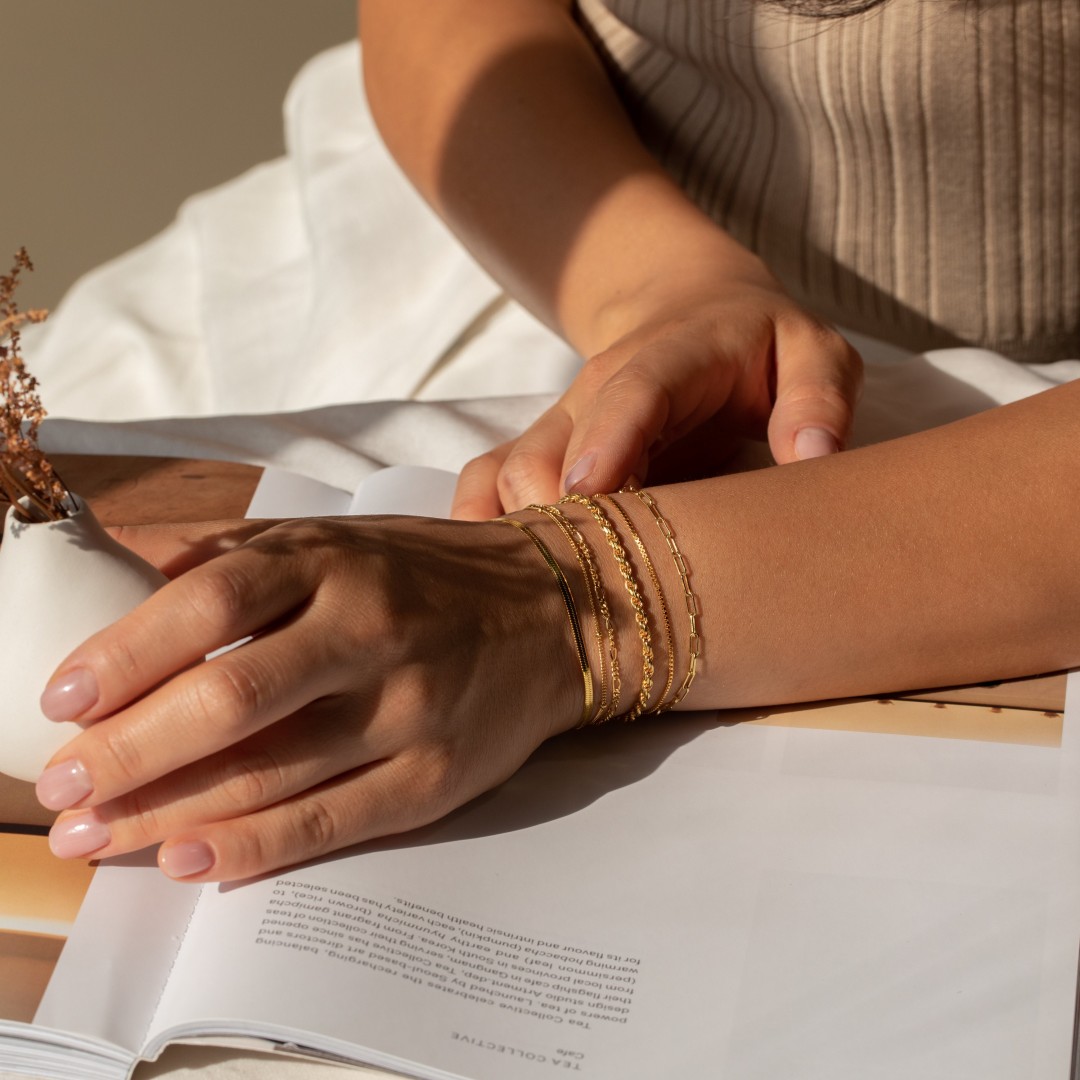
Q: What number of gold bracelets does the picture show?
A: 6